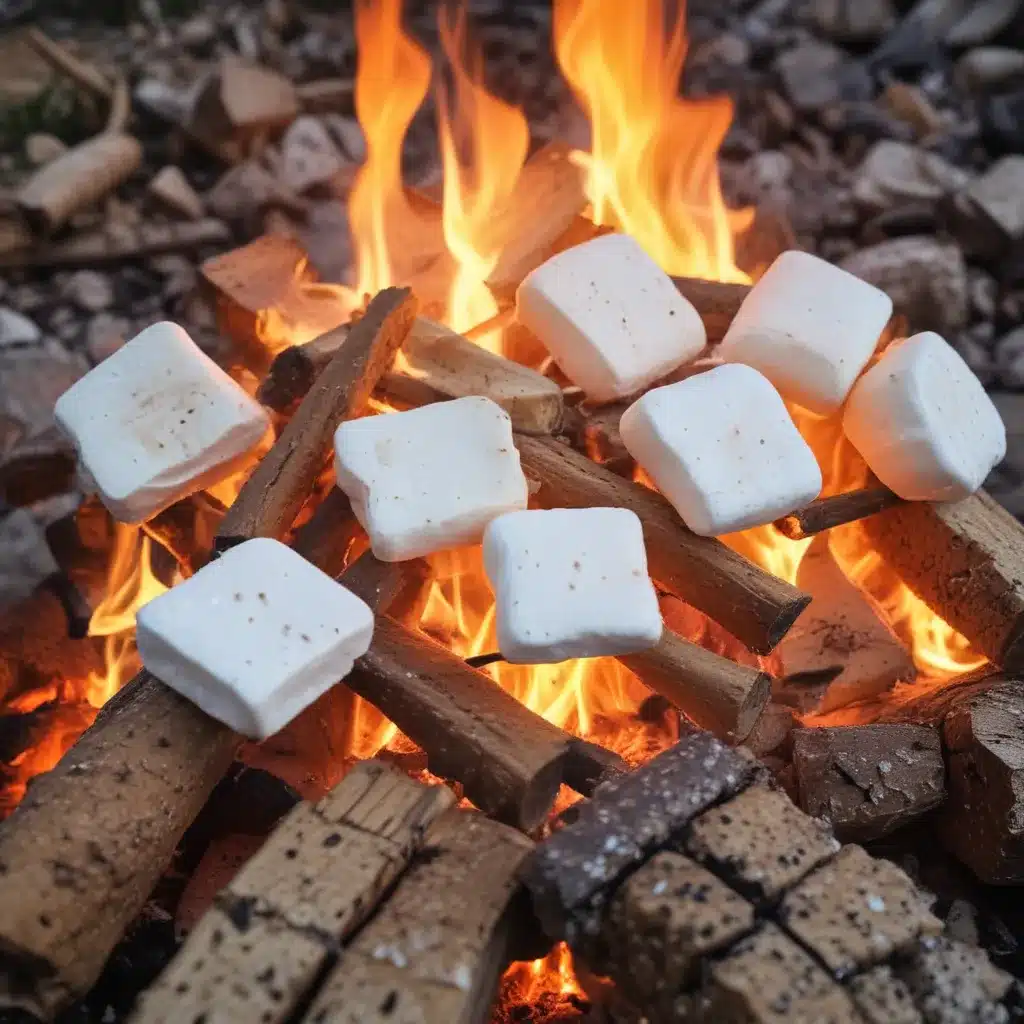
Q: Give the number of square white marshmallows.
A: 8